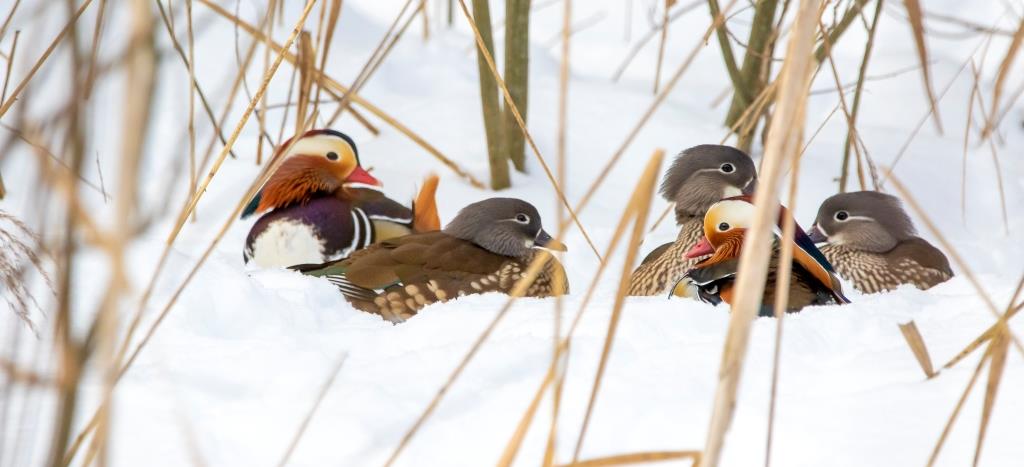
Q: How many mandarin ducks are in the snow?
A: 5